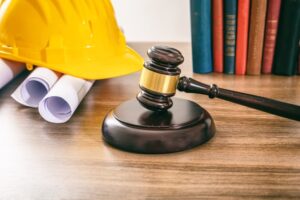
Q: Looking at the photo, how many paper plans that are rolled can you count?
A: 3